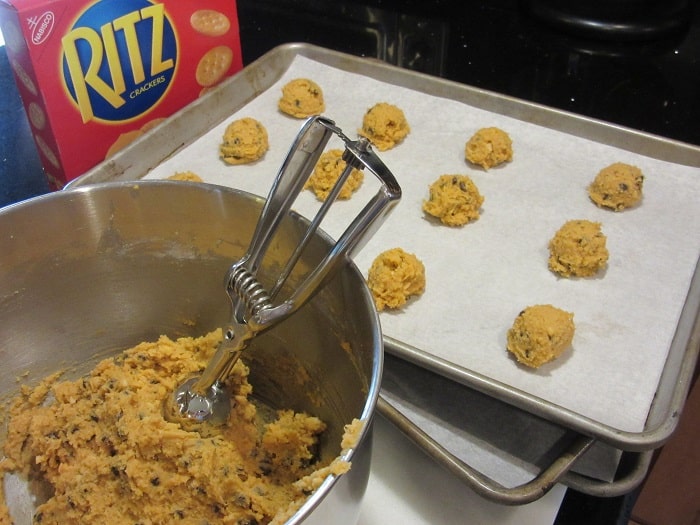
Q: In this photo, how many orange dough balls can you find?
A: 11